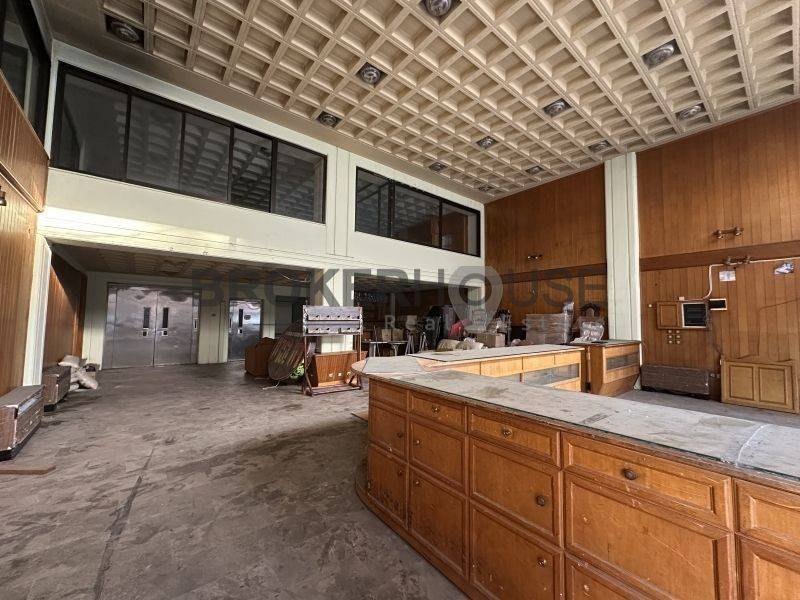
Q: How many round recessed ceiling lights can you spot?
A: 12